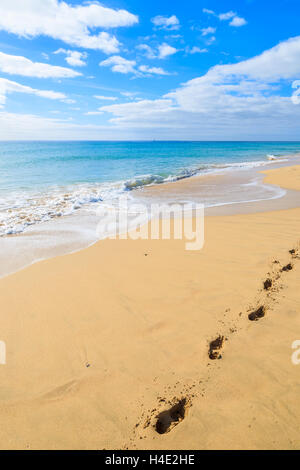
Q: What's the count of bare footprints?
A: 6